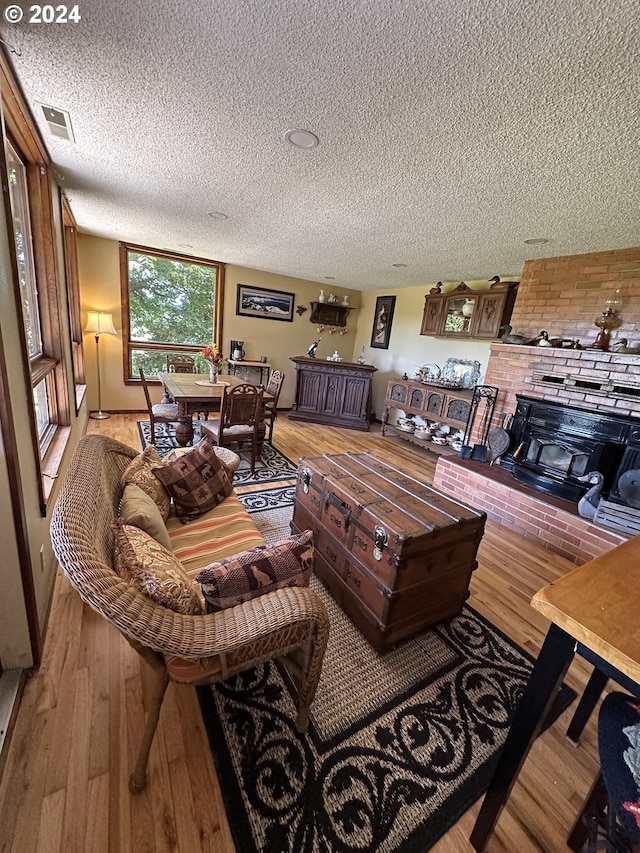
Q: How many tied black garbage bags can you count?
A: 0